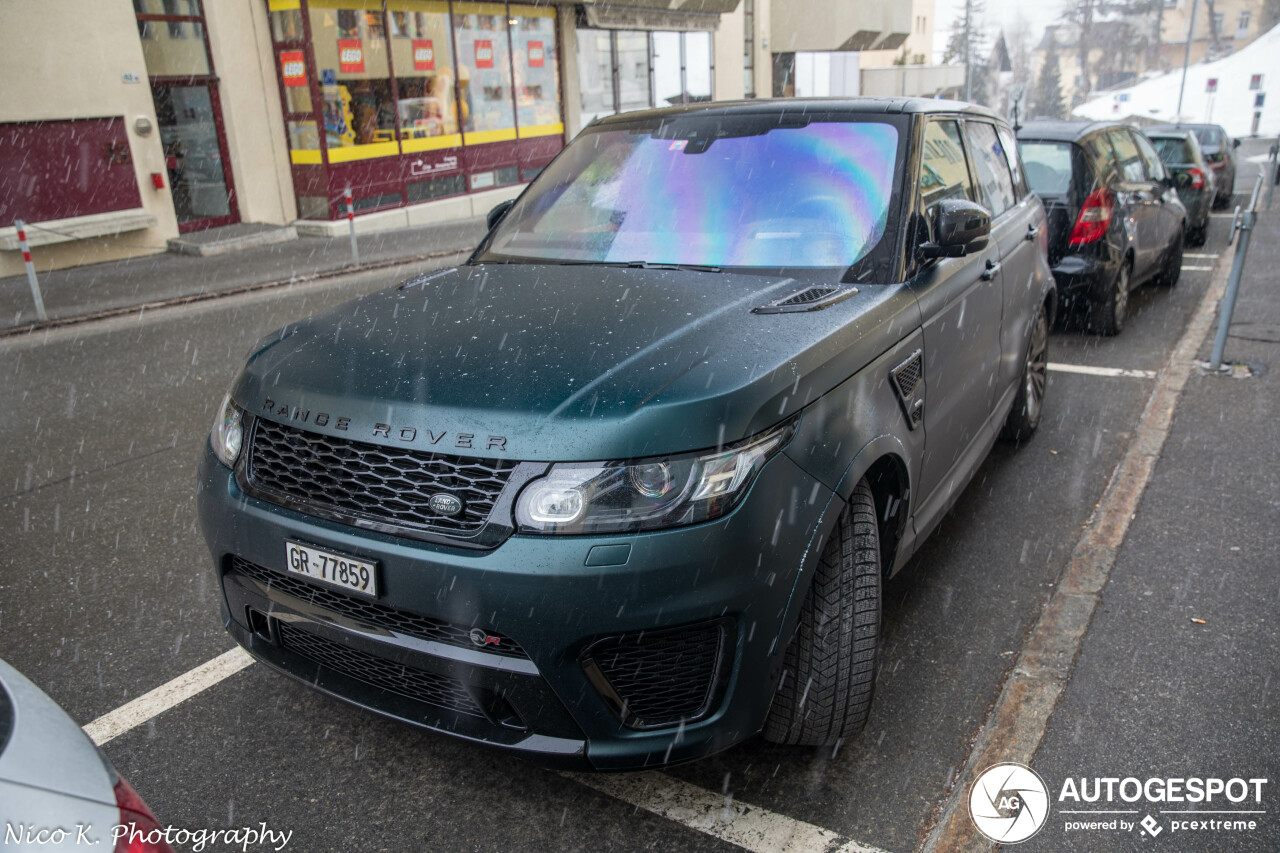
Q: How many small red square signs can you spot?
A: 5